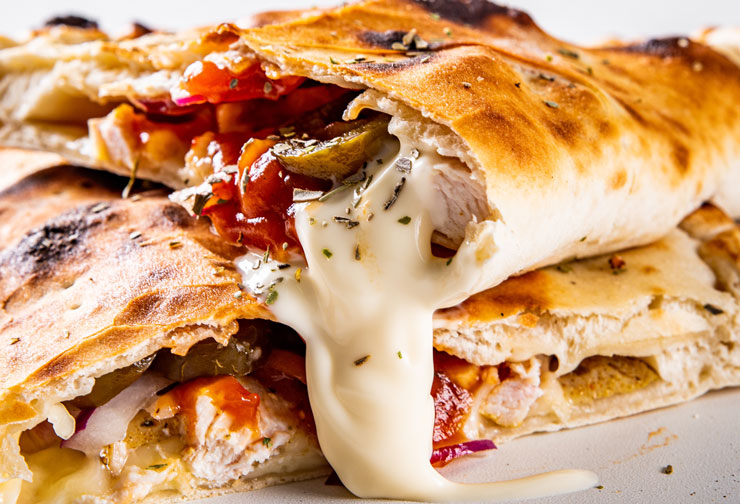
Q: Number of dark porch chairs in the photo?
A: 0